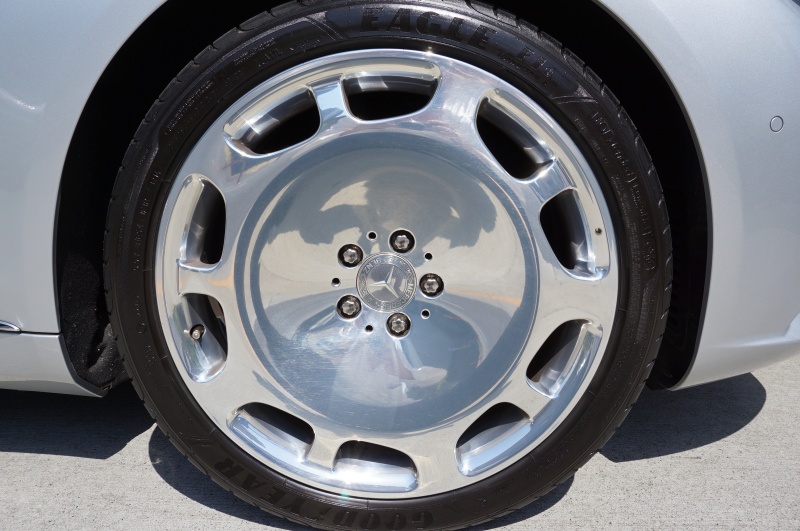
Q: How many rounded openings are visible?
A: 10